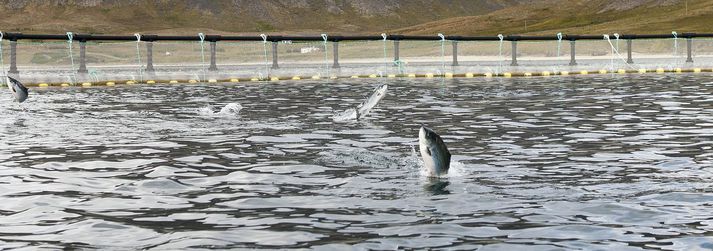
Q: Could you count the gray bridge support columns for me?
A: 12